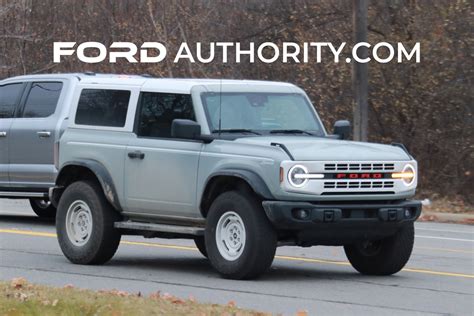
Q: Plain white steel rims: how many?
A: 2